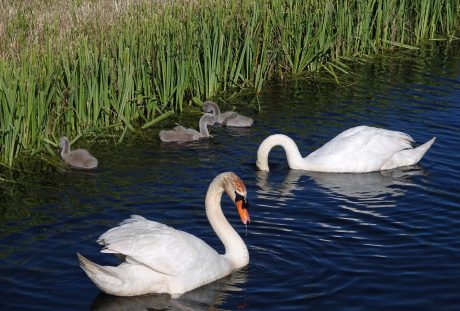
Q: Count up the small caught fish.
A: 0